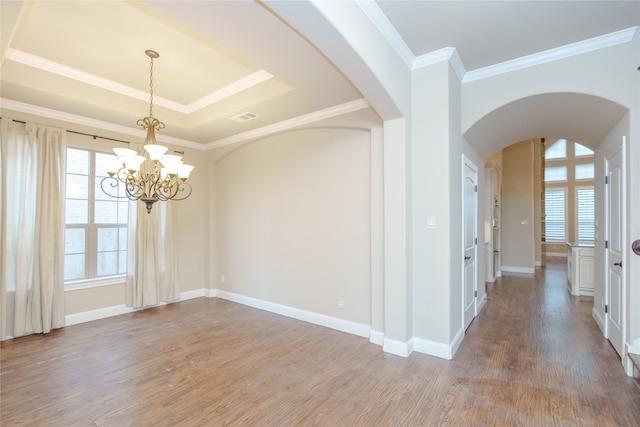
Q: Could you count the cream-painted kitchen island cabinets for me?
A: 1